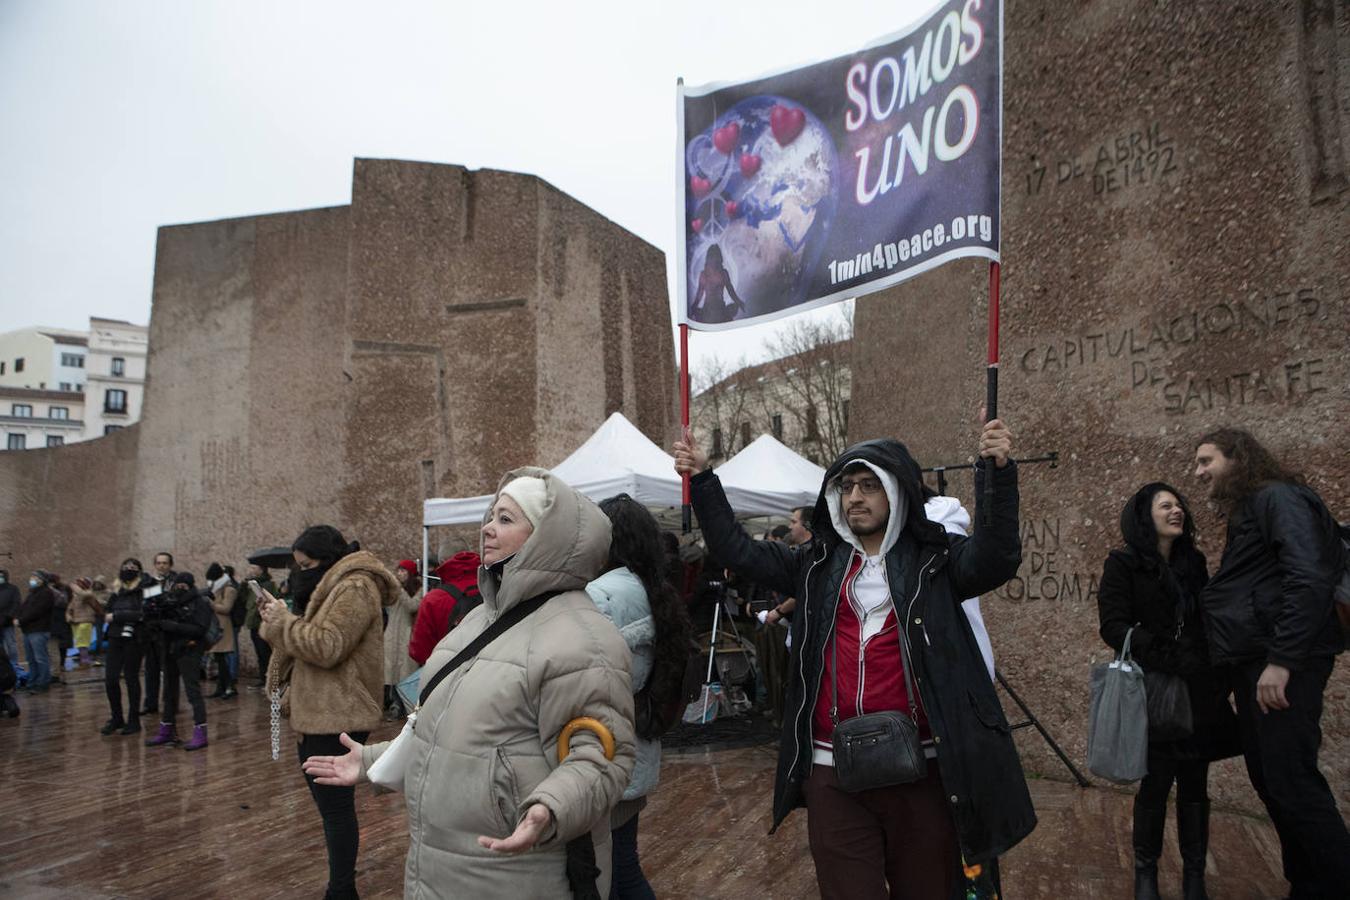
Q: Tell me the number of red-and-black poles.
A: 2